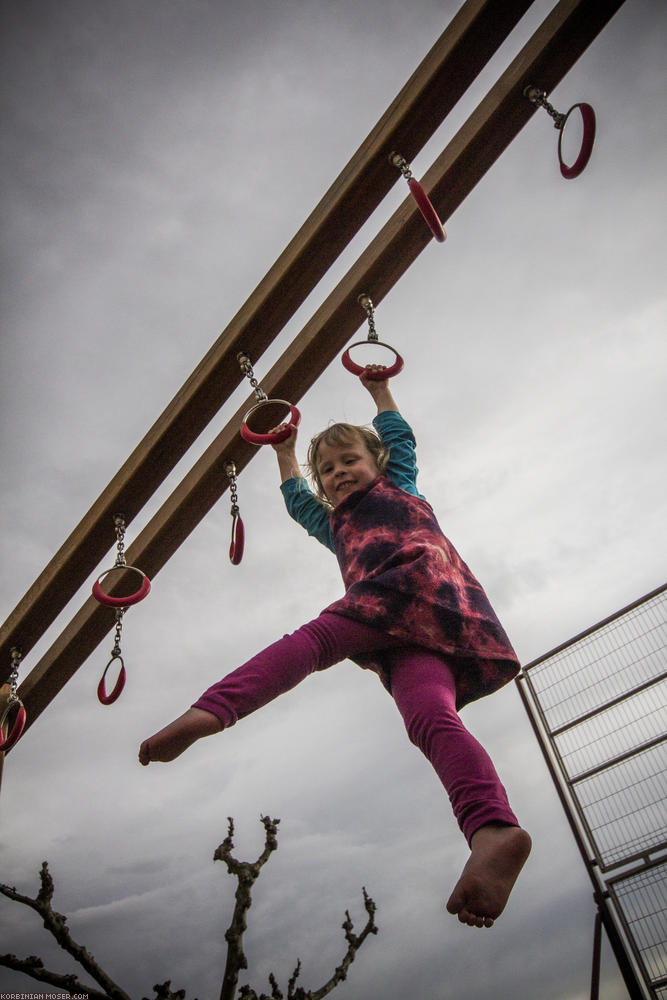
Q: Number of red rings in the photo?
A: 8